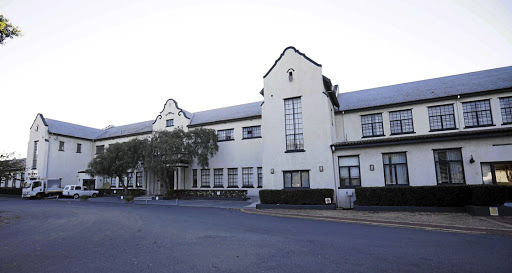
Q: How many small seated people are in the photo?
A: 0